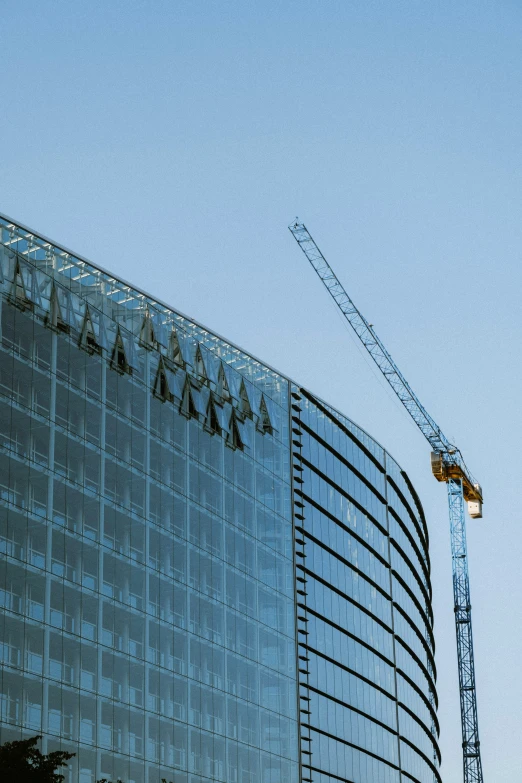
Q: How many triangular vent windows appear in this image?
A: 14